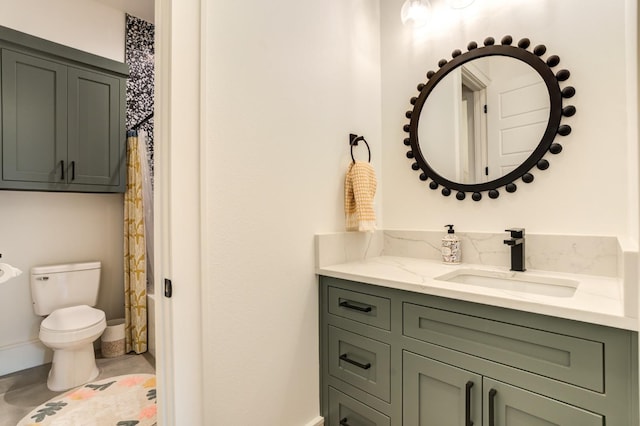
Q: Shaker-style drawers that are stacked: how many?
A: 3